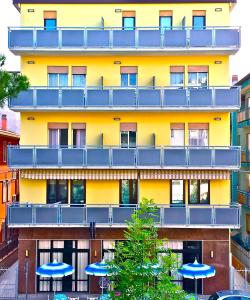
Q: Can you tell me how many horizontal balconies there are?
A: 4